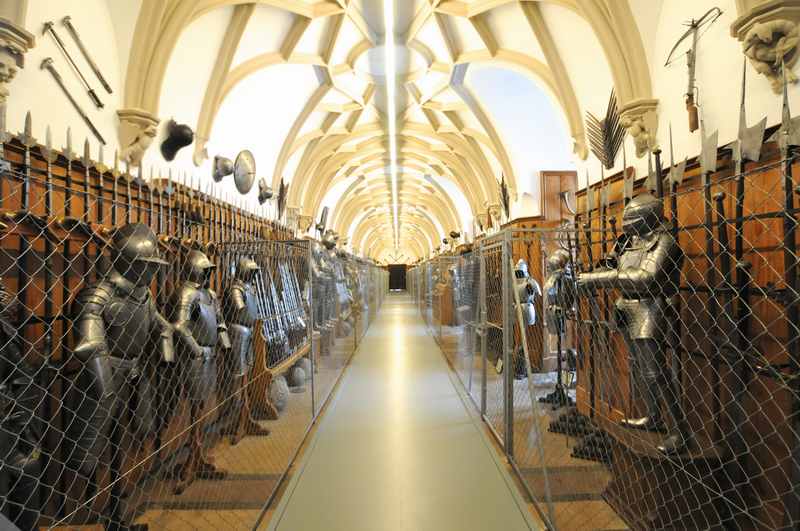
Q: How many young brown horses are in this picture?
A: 0